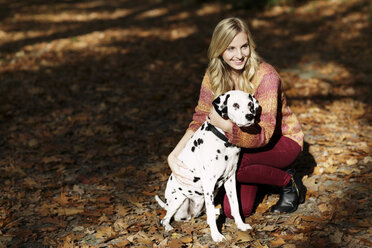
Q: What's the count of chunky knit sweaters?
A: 1